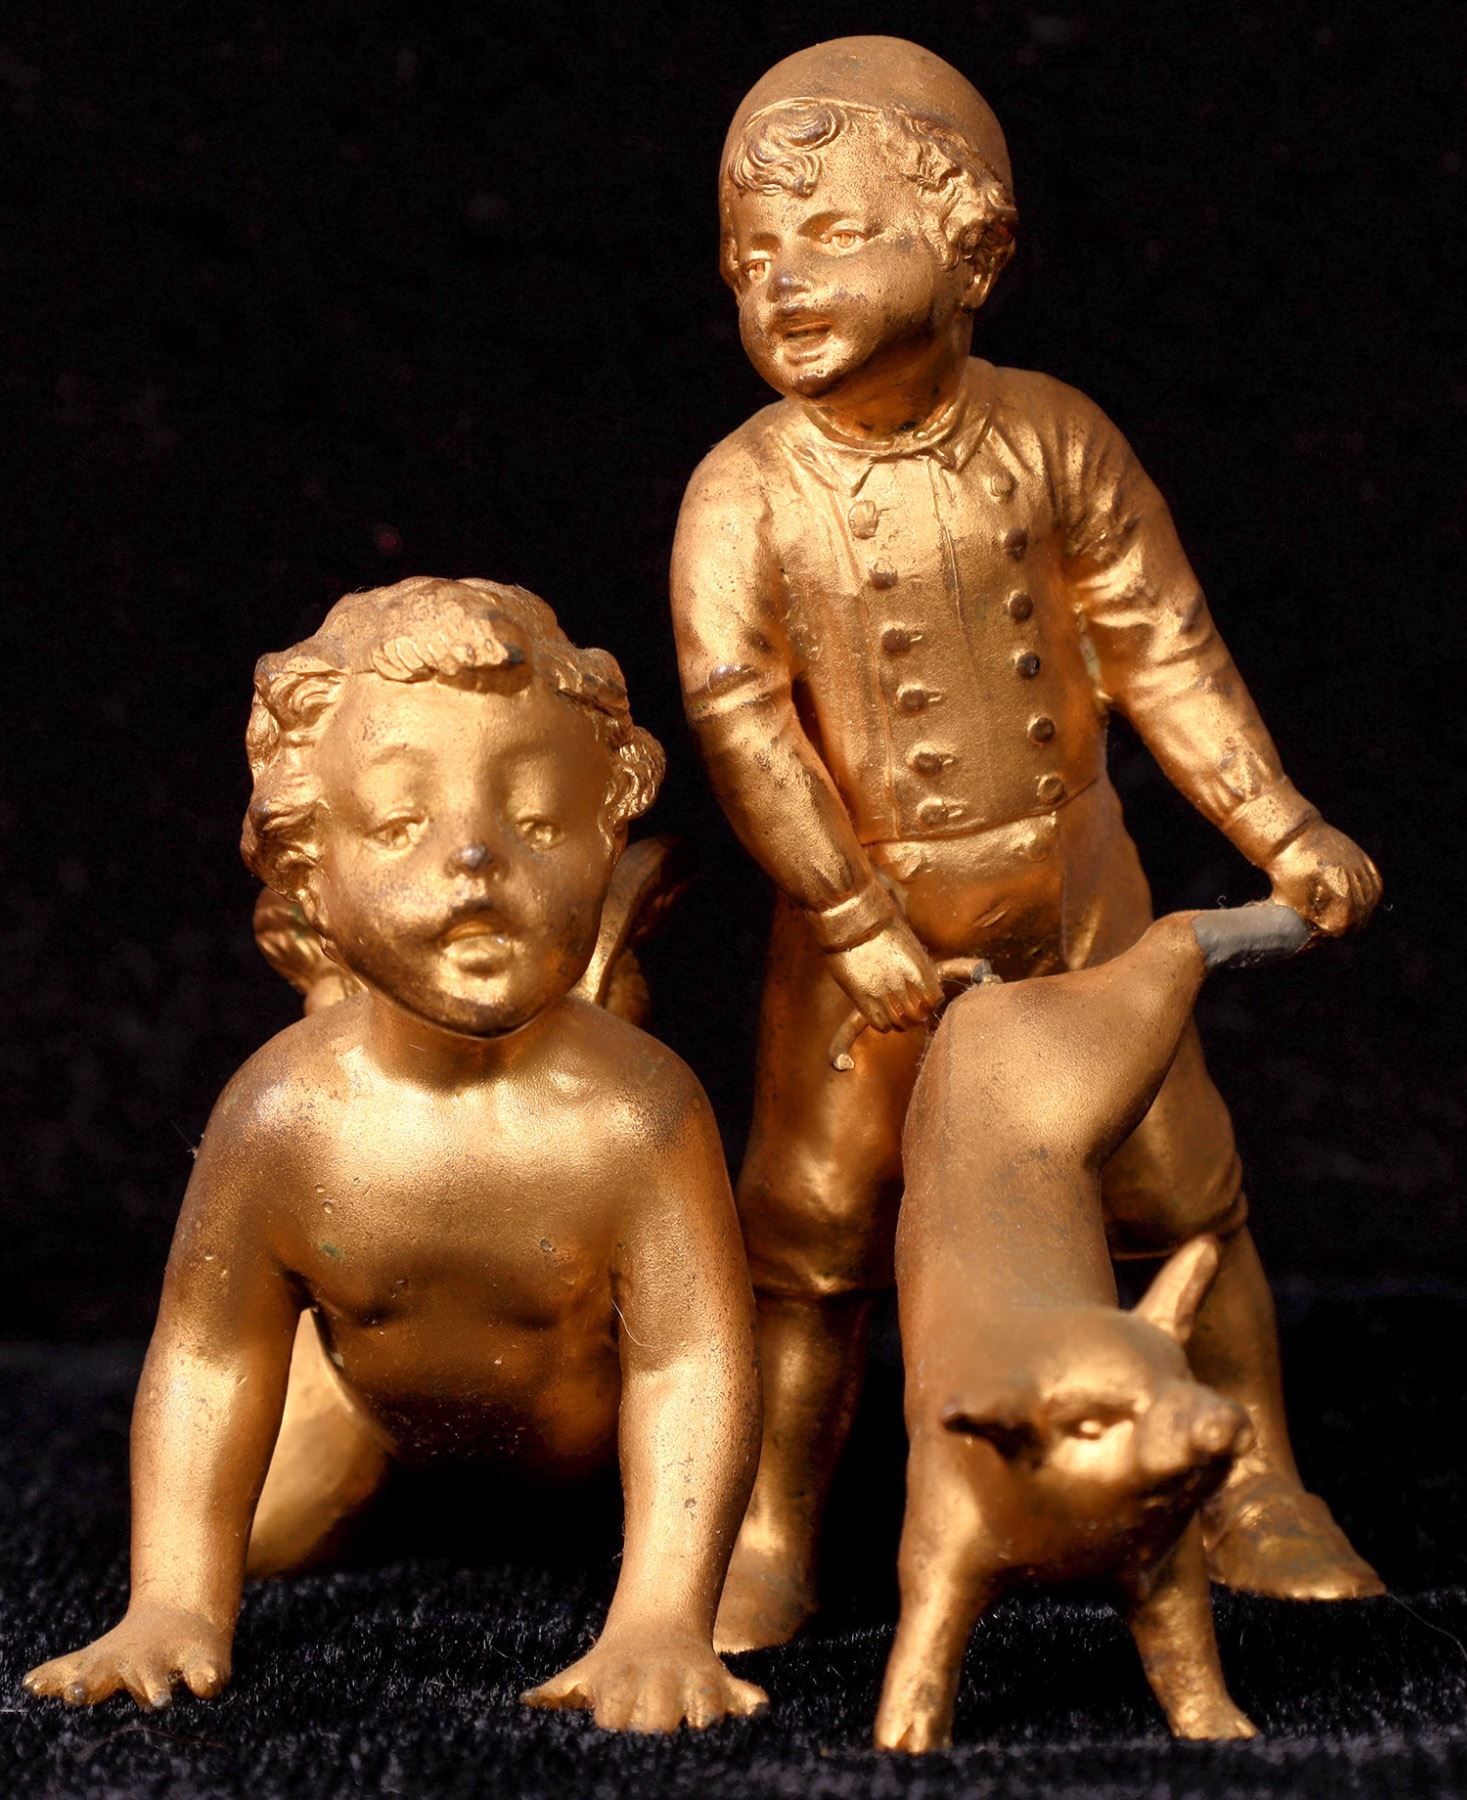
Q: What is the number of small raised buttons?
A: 12